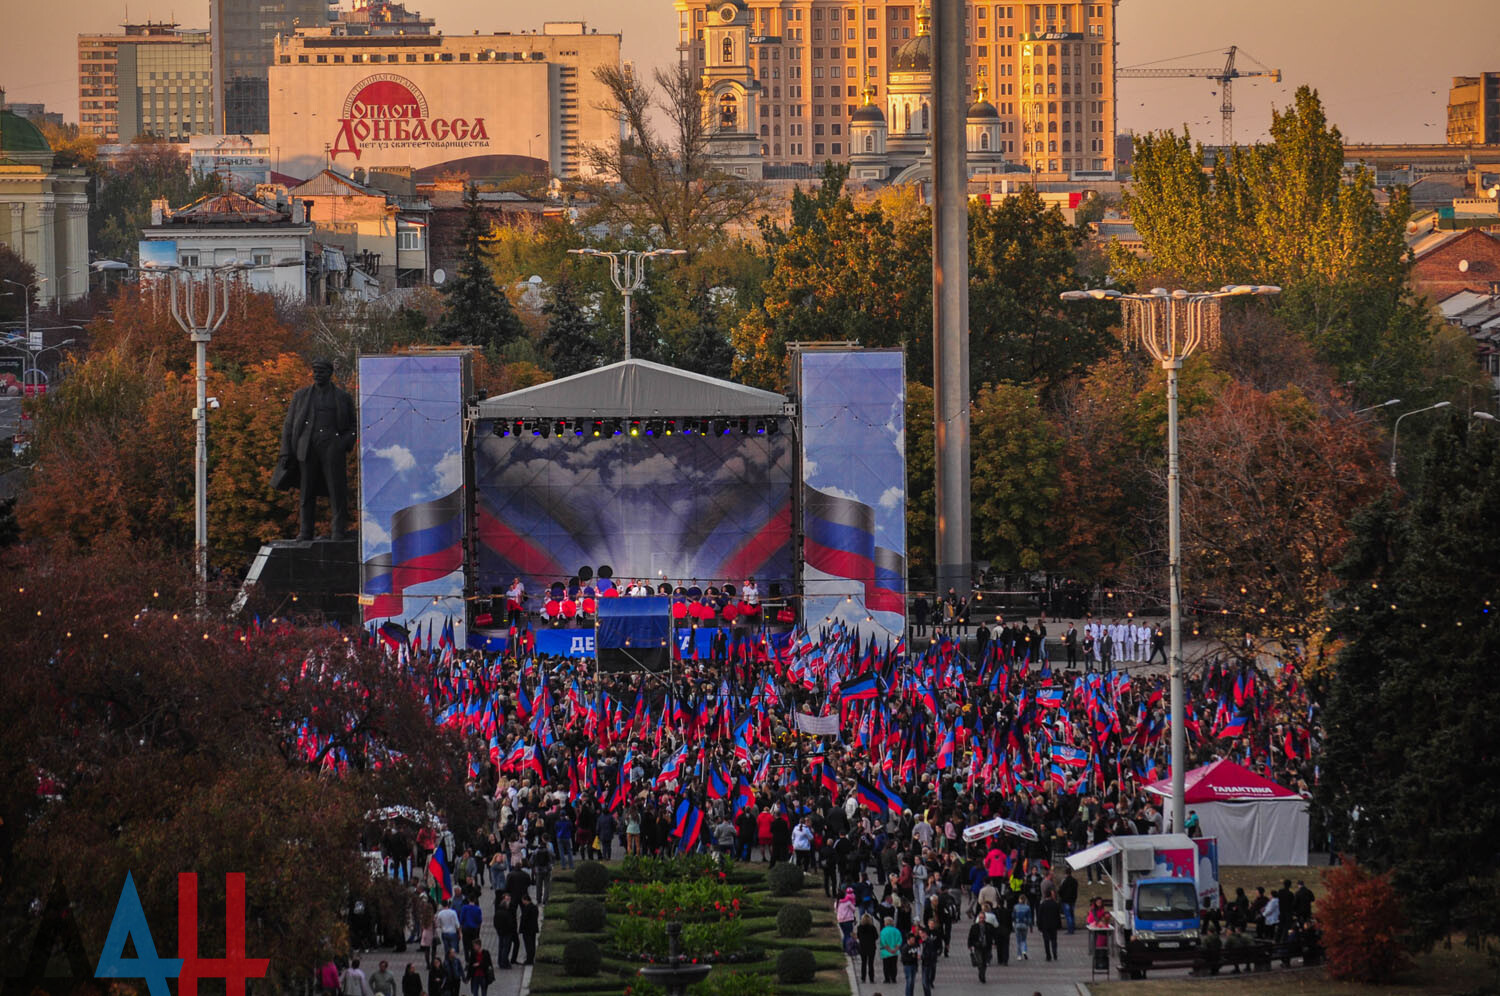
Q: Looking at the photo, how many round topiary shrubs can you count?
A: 6